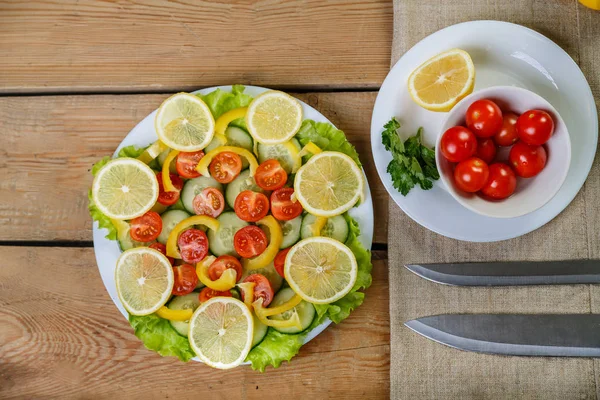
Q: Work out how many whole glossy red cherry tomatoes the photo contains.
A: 8